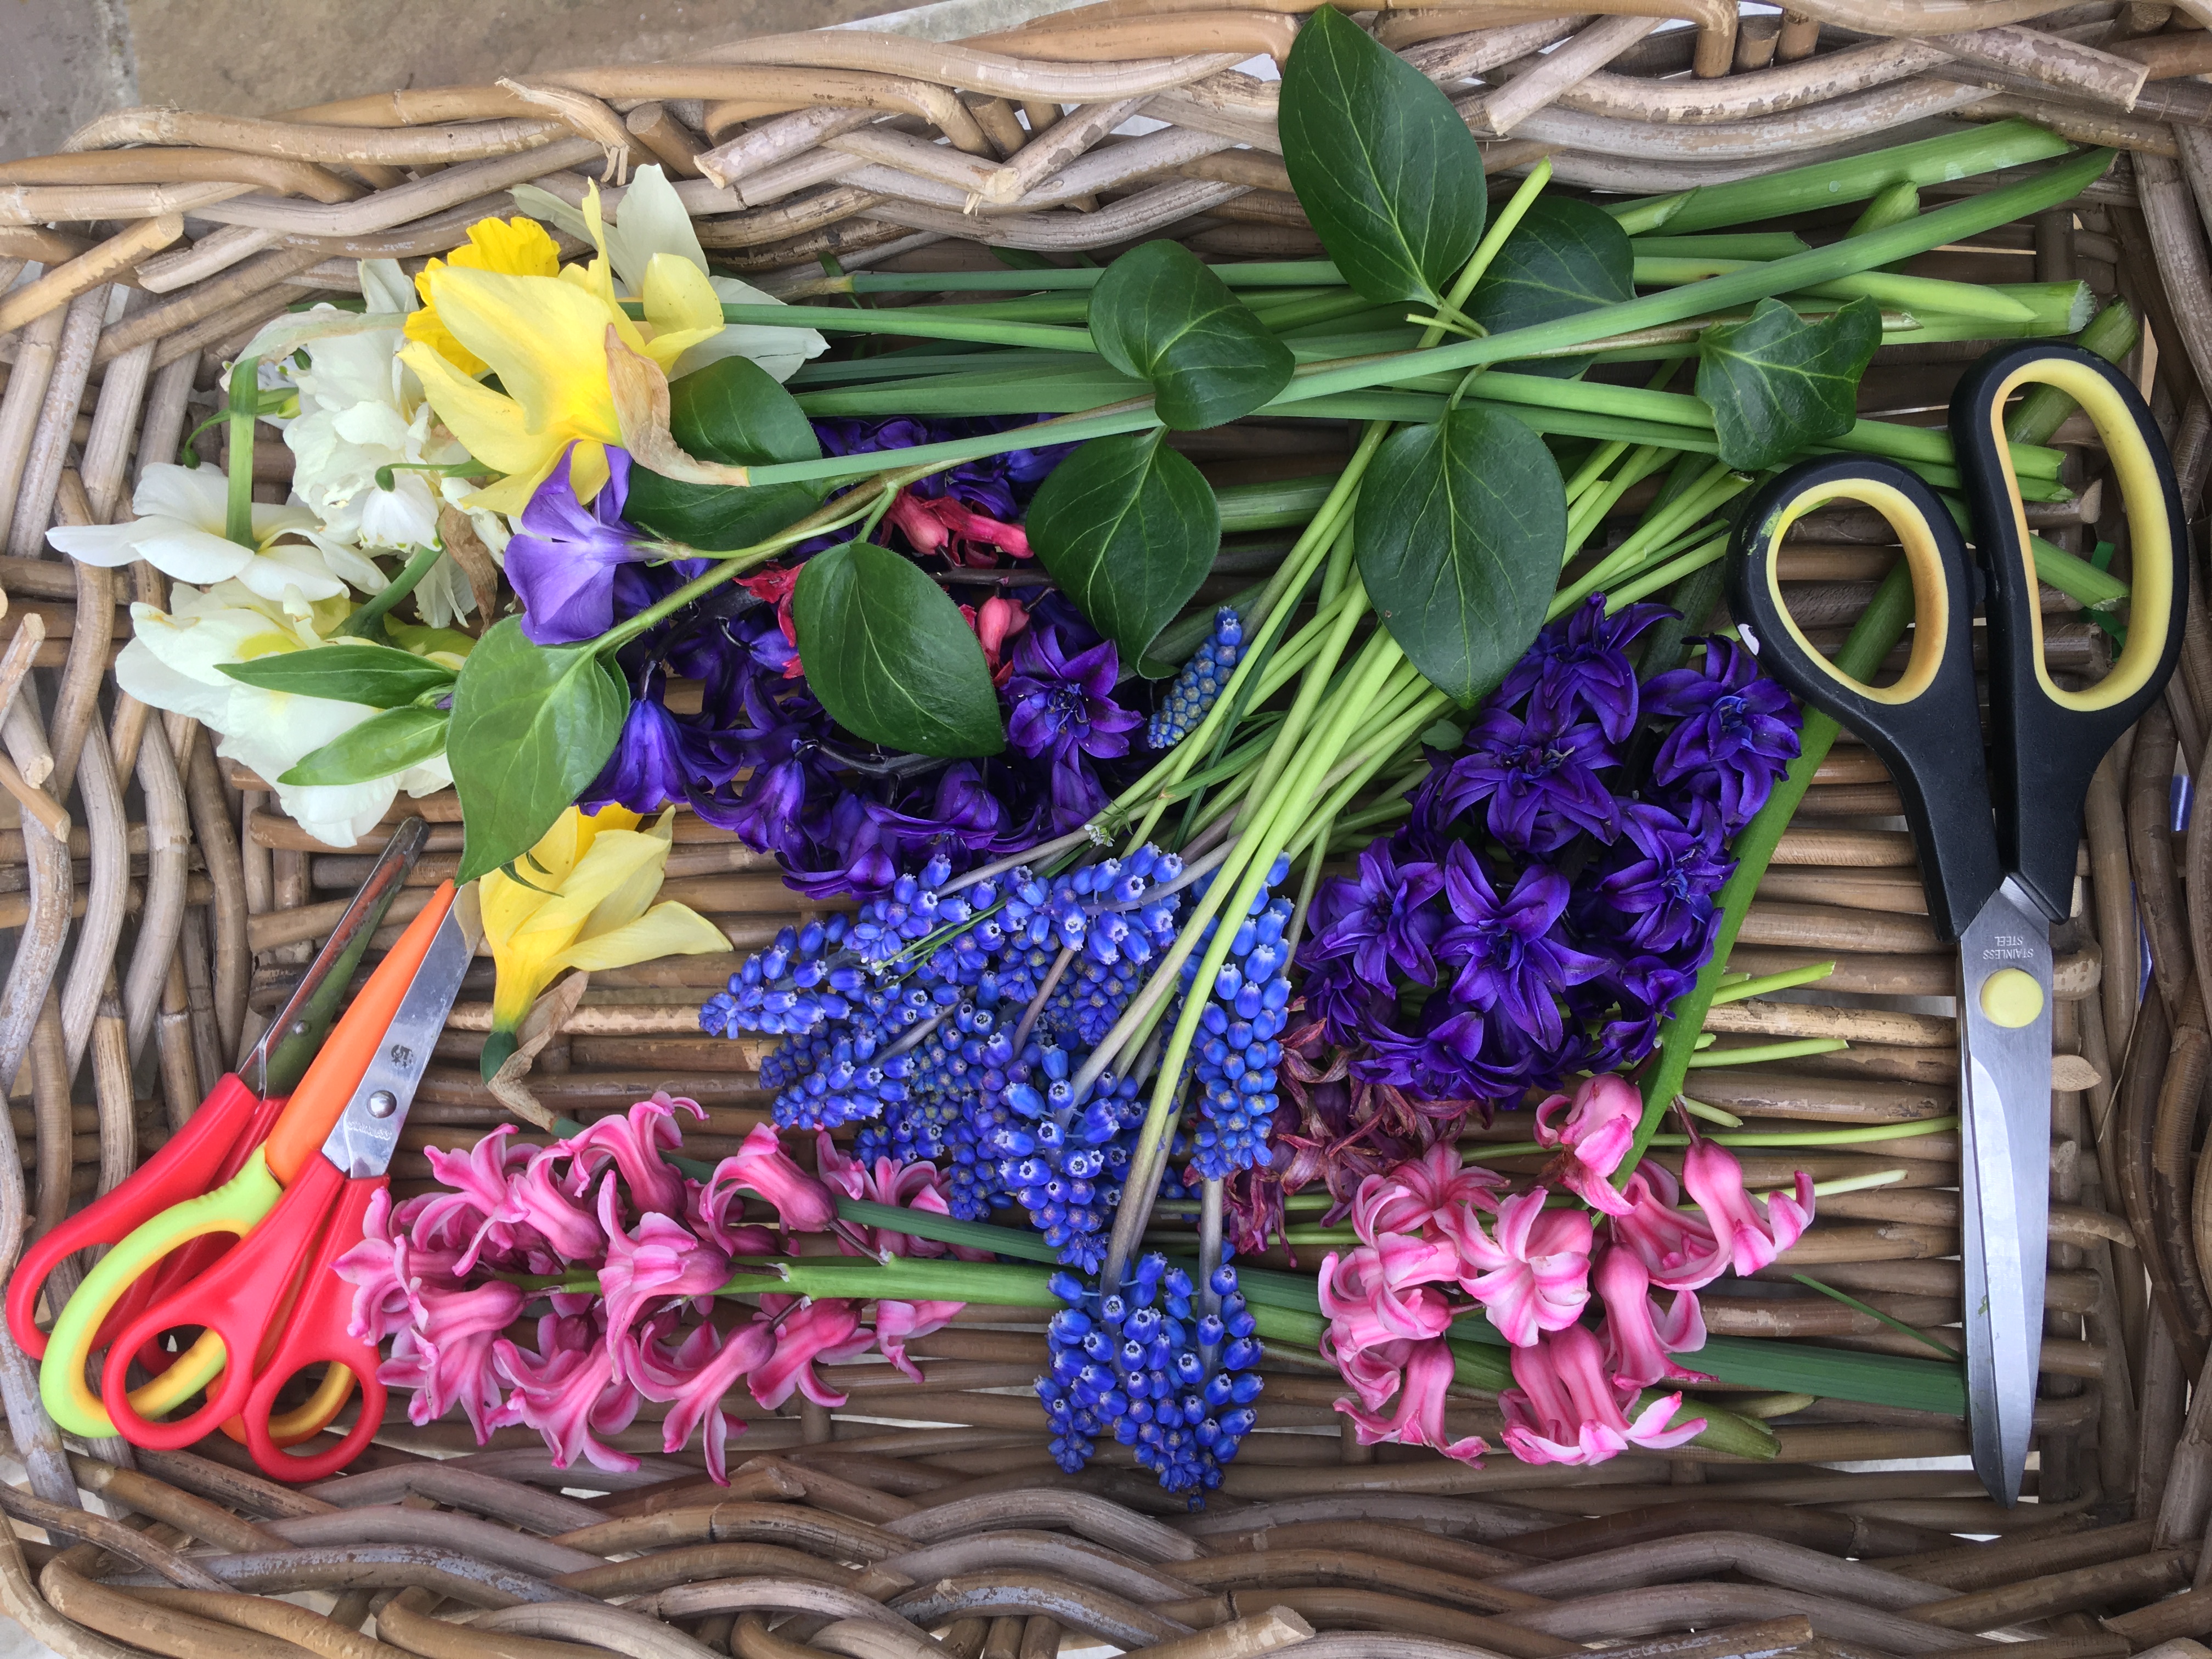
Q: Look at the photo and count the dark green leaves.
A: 8